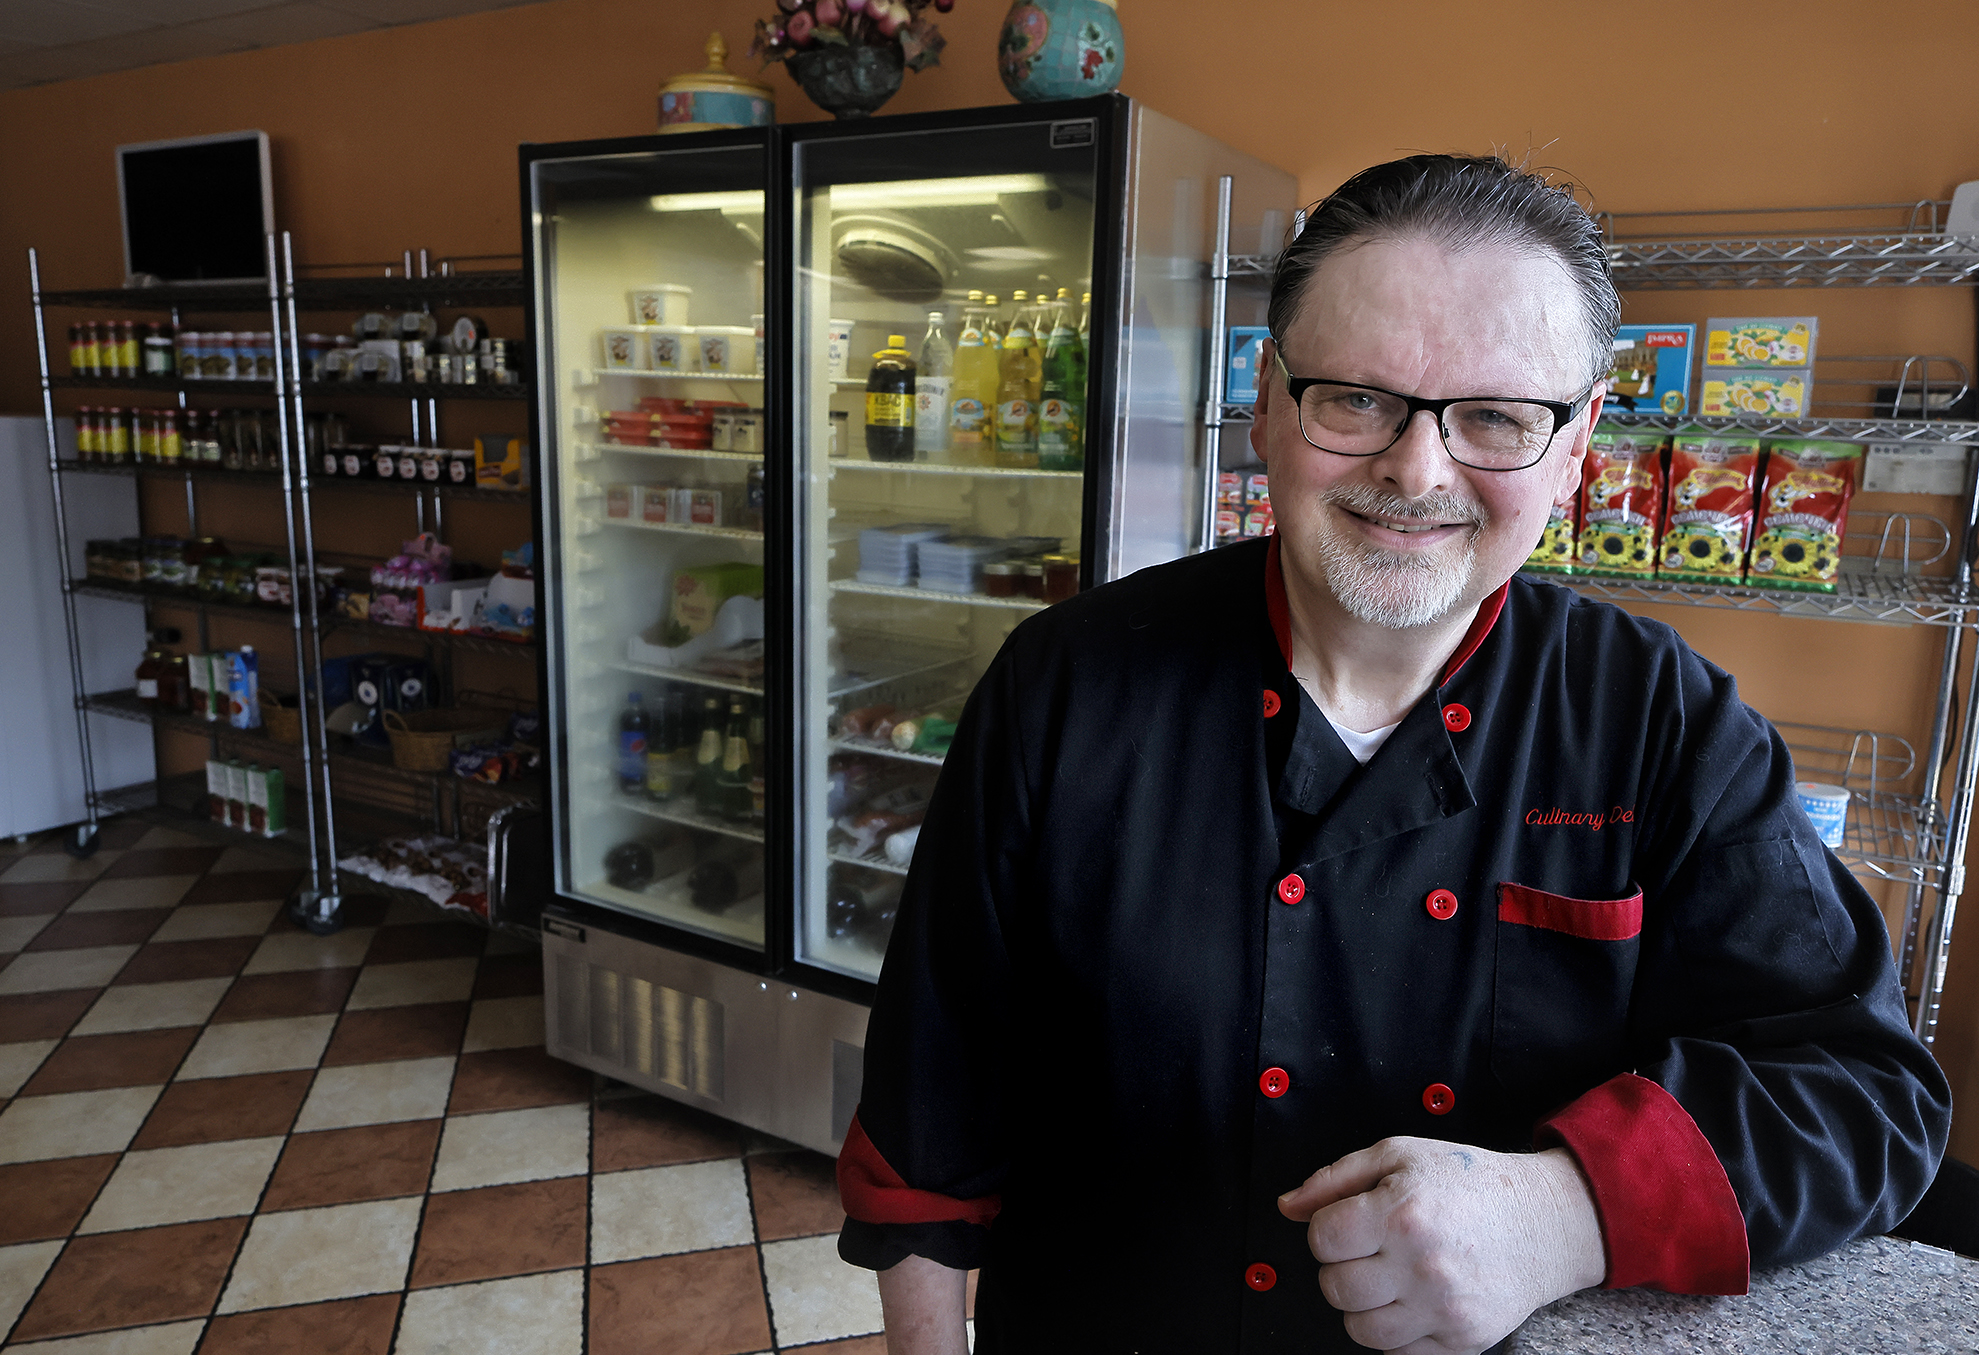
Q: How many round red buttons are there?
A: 7